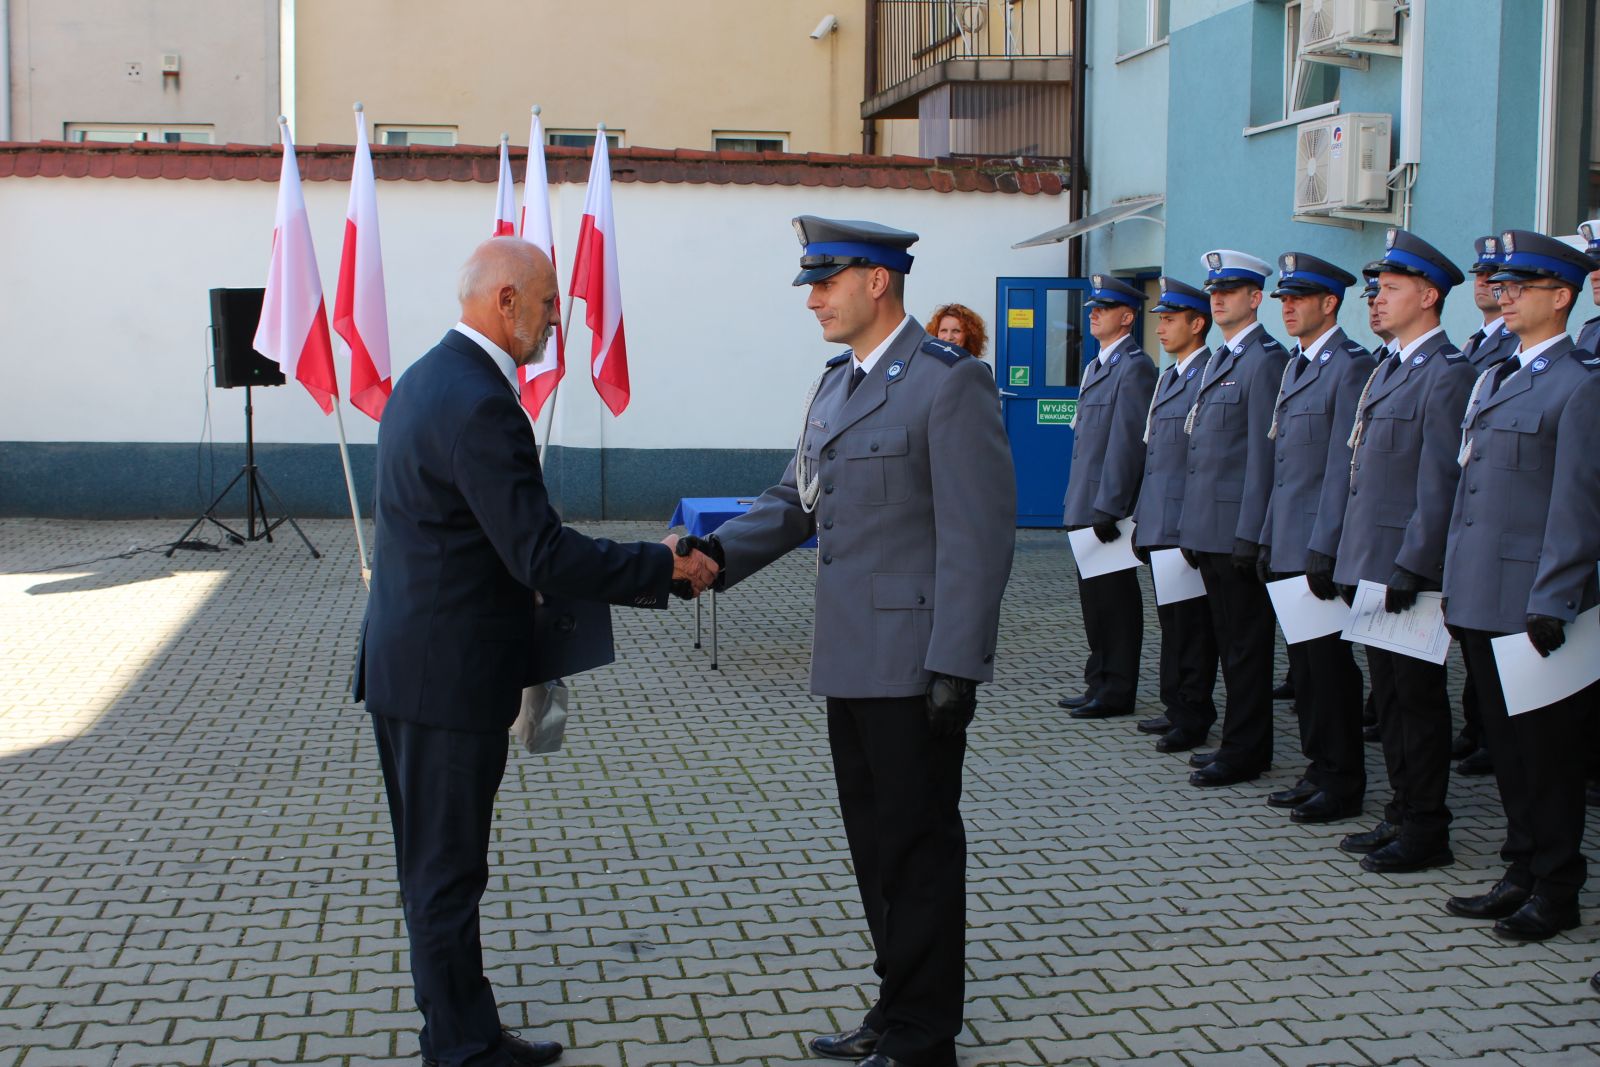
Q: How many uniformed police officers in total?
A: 10